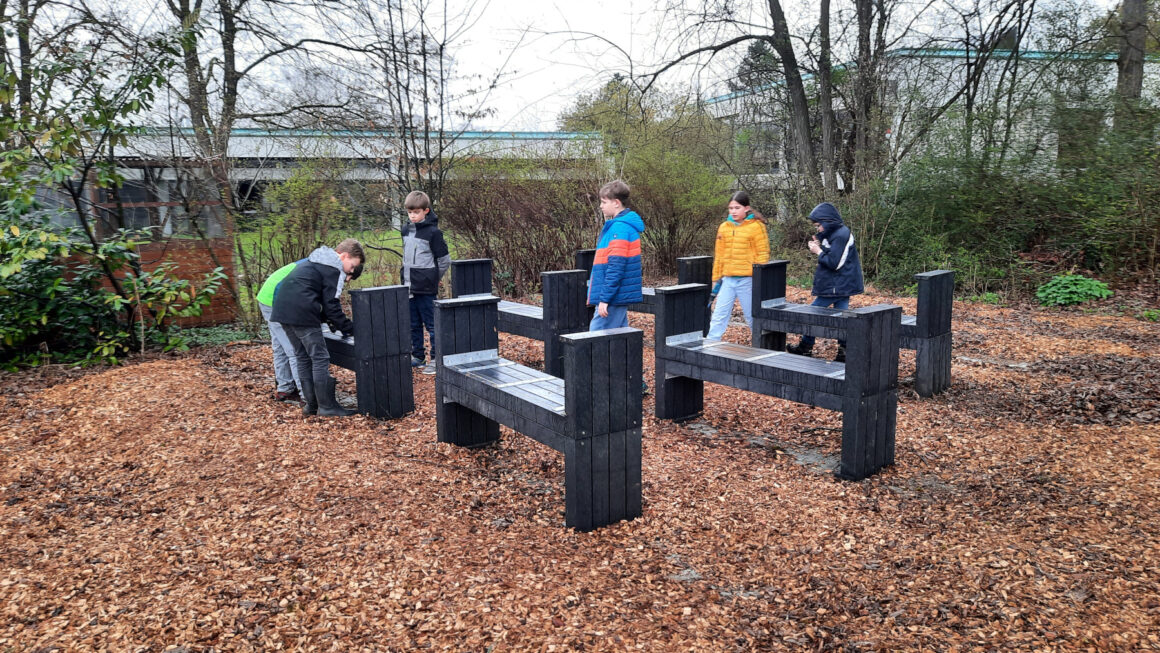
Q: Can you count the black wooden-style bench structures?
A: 6